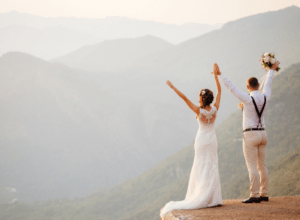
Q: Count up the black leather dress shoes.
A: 2